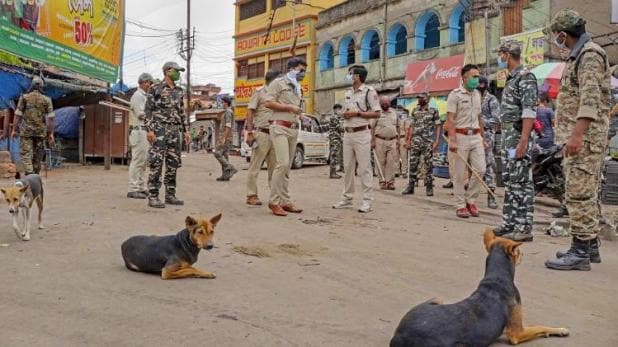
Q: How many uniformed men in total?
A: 15